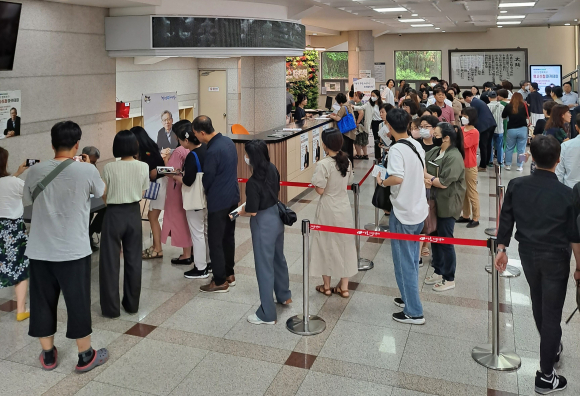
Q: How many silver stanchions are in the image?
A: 6